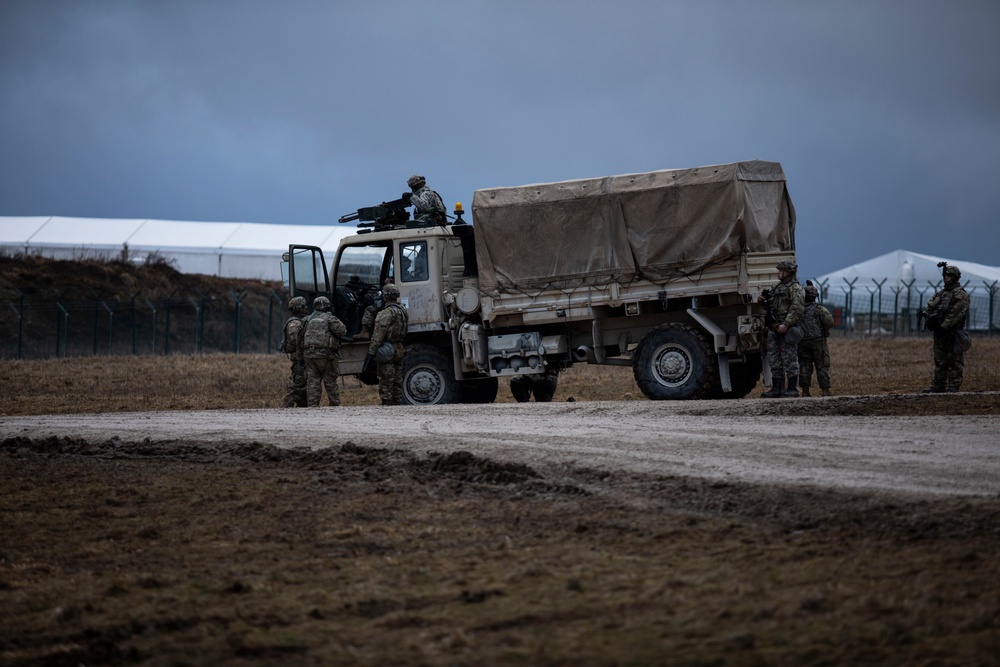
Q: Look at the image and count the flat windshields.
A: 1